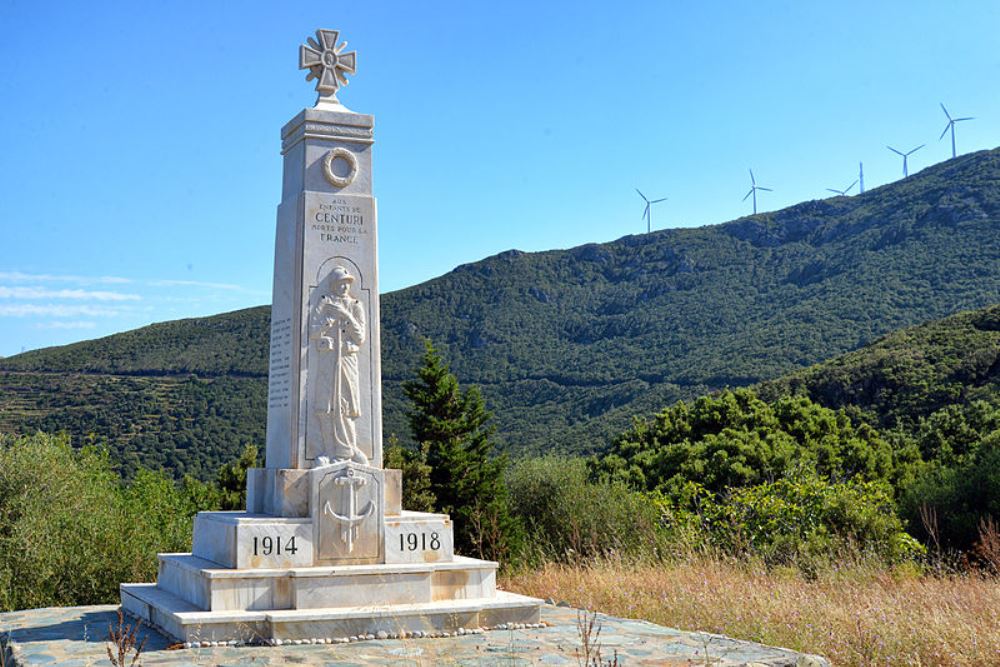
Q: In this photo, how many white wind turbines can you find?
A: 5